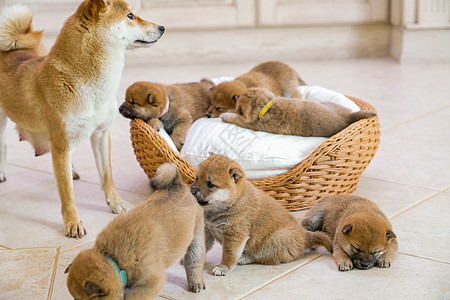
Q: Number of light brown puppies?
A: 6